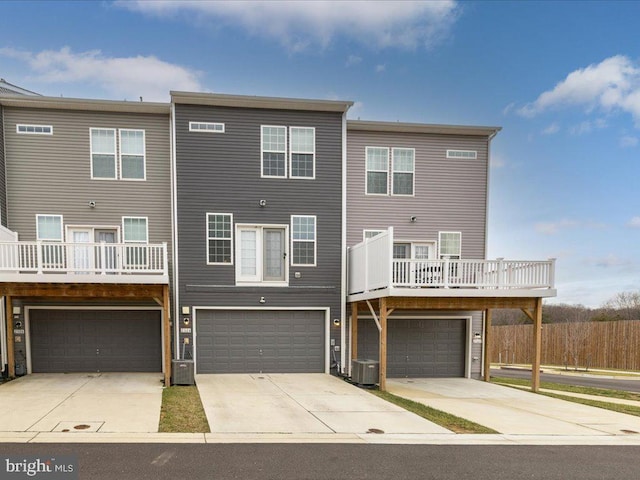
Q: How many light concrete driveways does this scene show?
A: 3